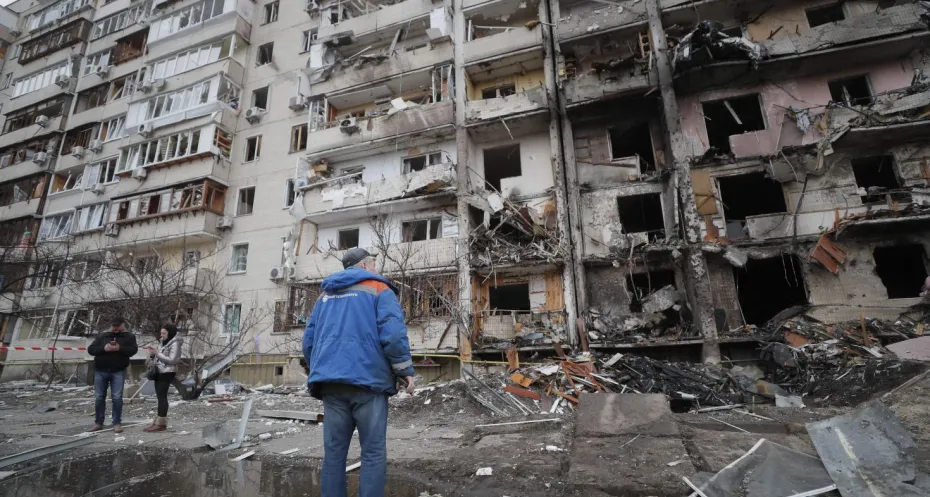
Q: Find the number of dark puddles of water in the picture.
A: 1